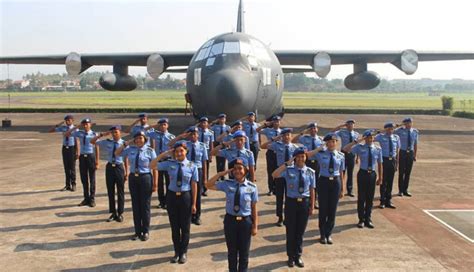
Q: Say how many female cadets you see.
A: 5